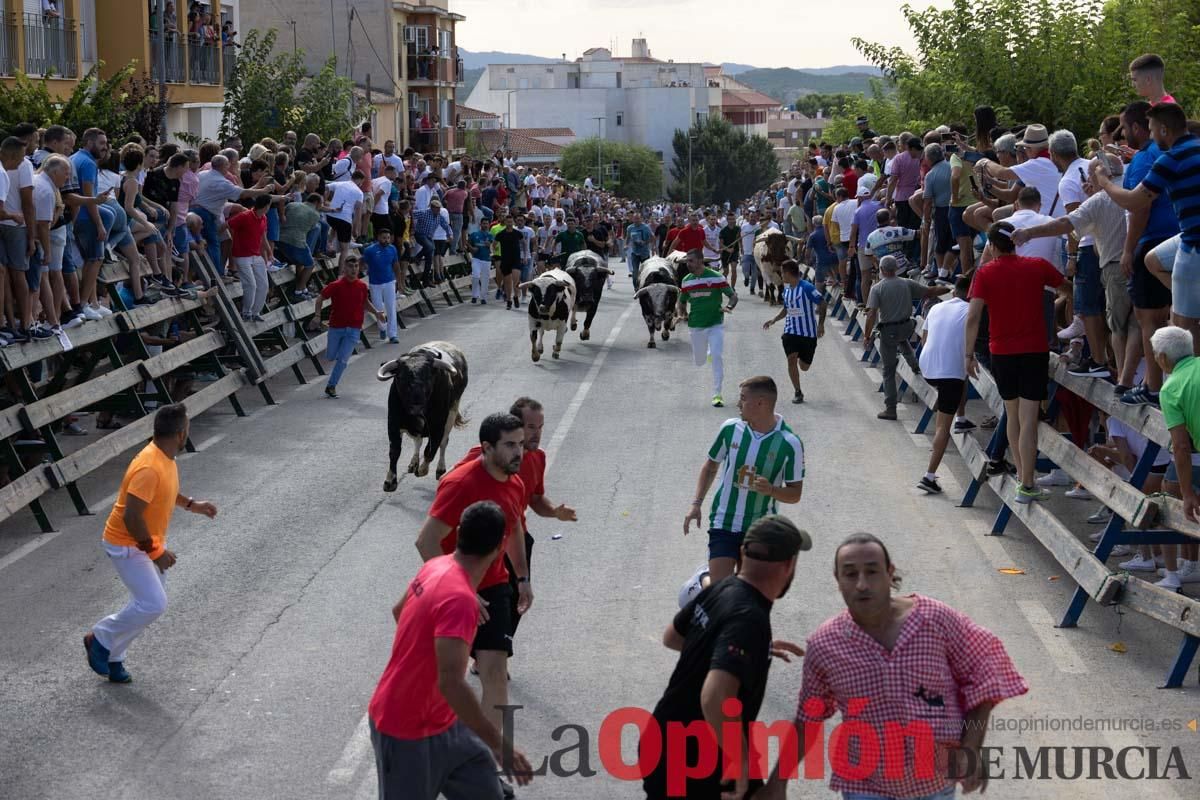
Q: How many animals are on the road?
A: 6